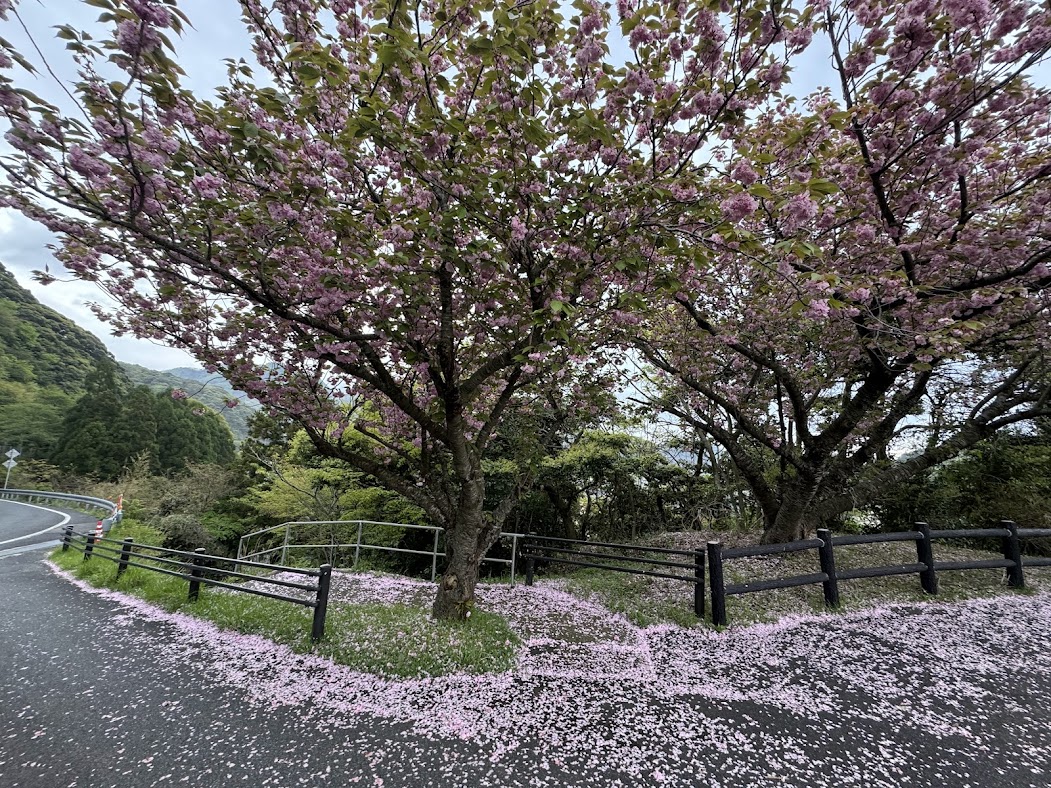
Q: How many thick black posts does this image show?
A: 11